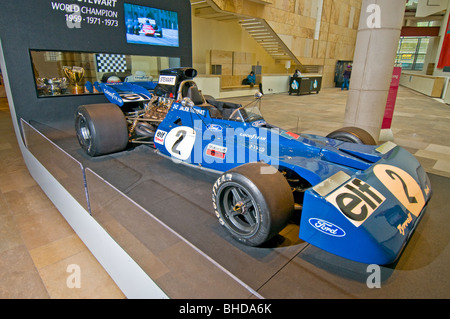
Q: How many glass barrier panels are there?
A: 2